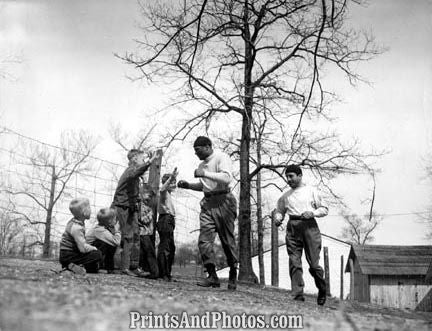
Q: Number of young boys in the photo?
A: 5